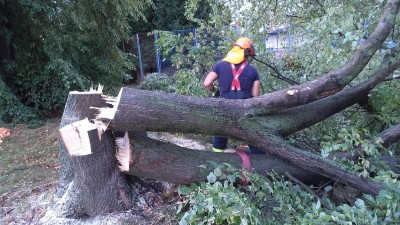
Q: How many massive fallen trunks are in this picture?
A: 2